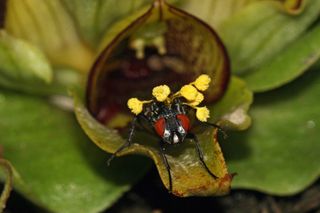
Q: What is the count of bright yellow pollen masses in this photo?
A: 6